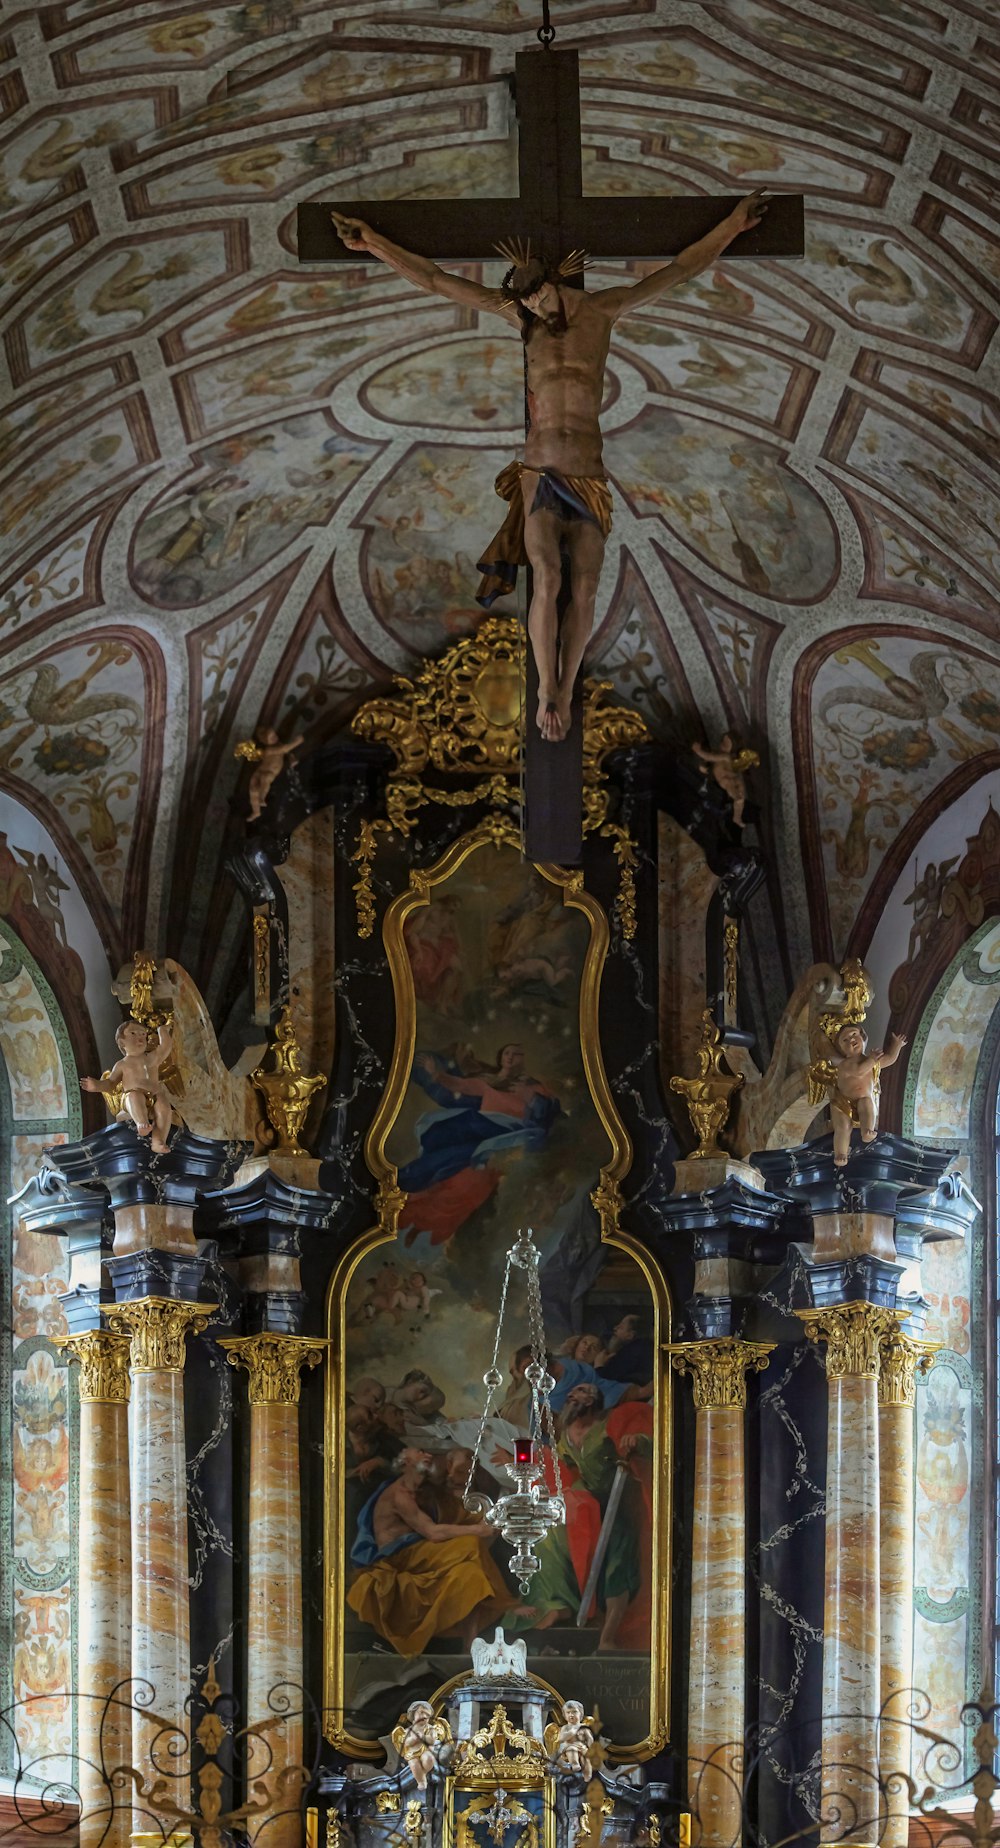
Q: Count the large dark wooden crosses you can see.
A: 1